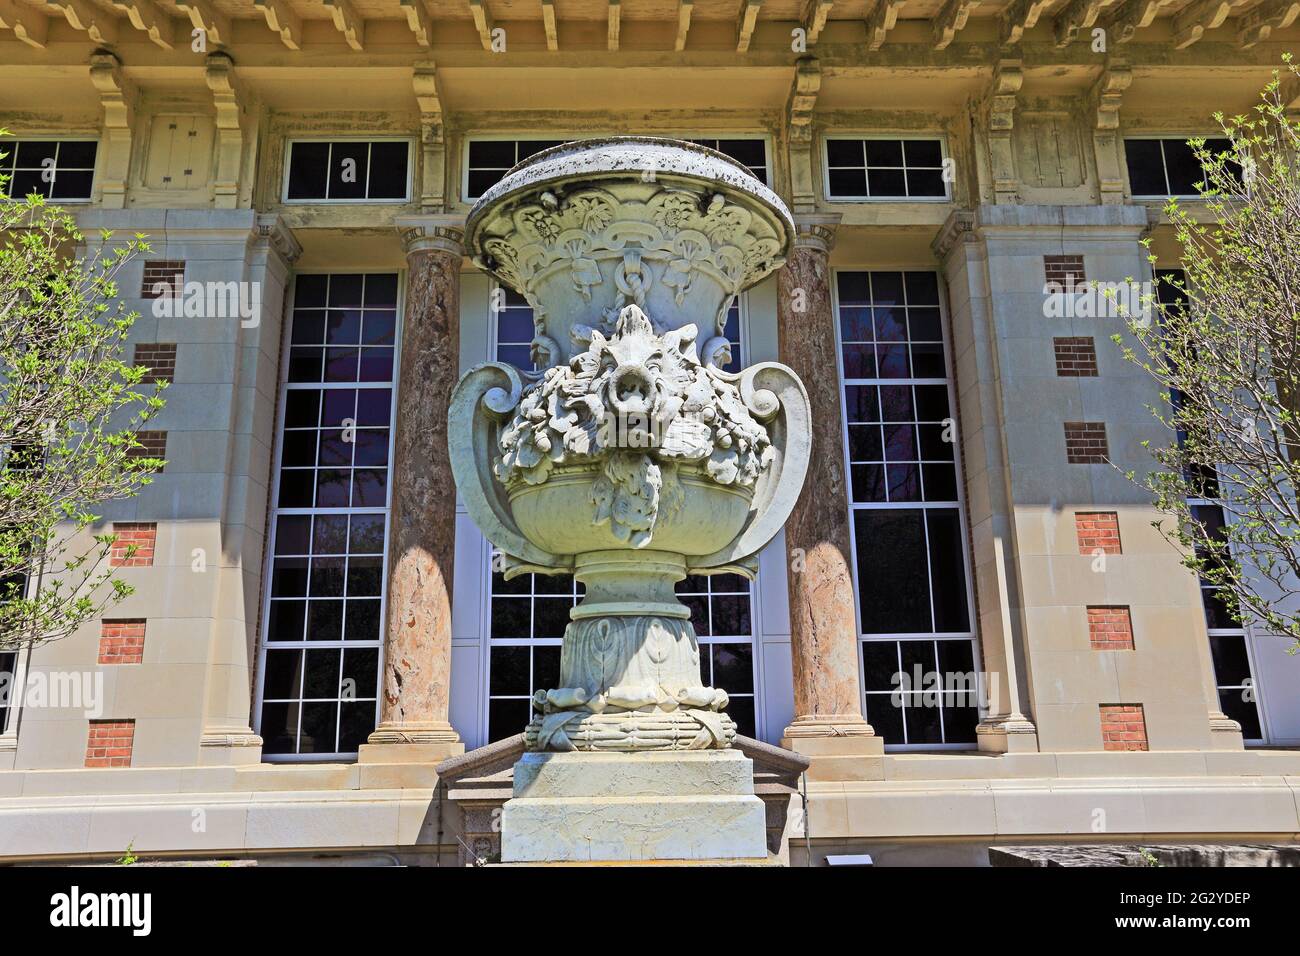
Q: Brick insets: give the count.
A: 12